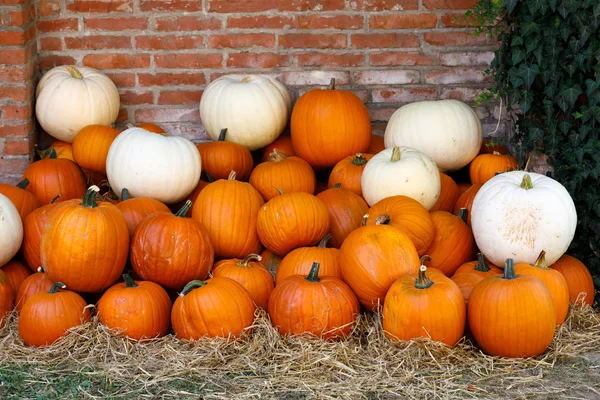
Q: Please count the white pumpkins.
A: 7